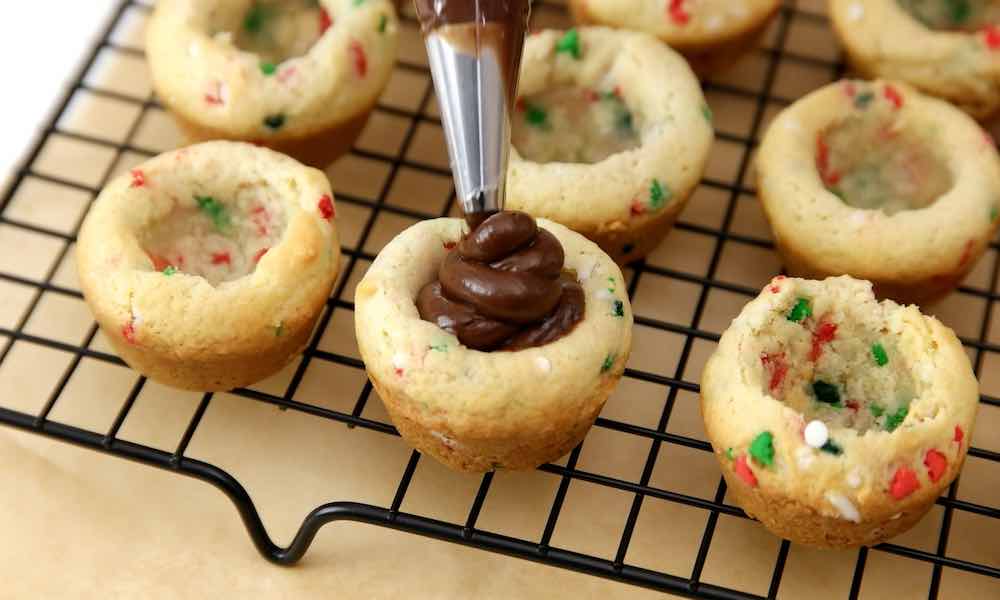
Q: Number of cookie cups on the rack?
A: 8